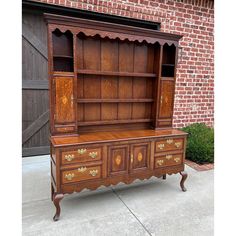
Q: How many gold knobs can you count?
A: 12